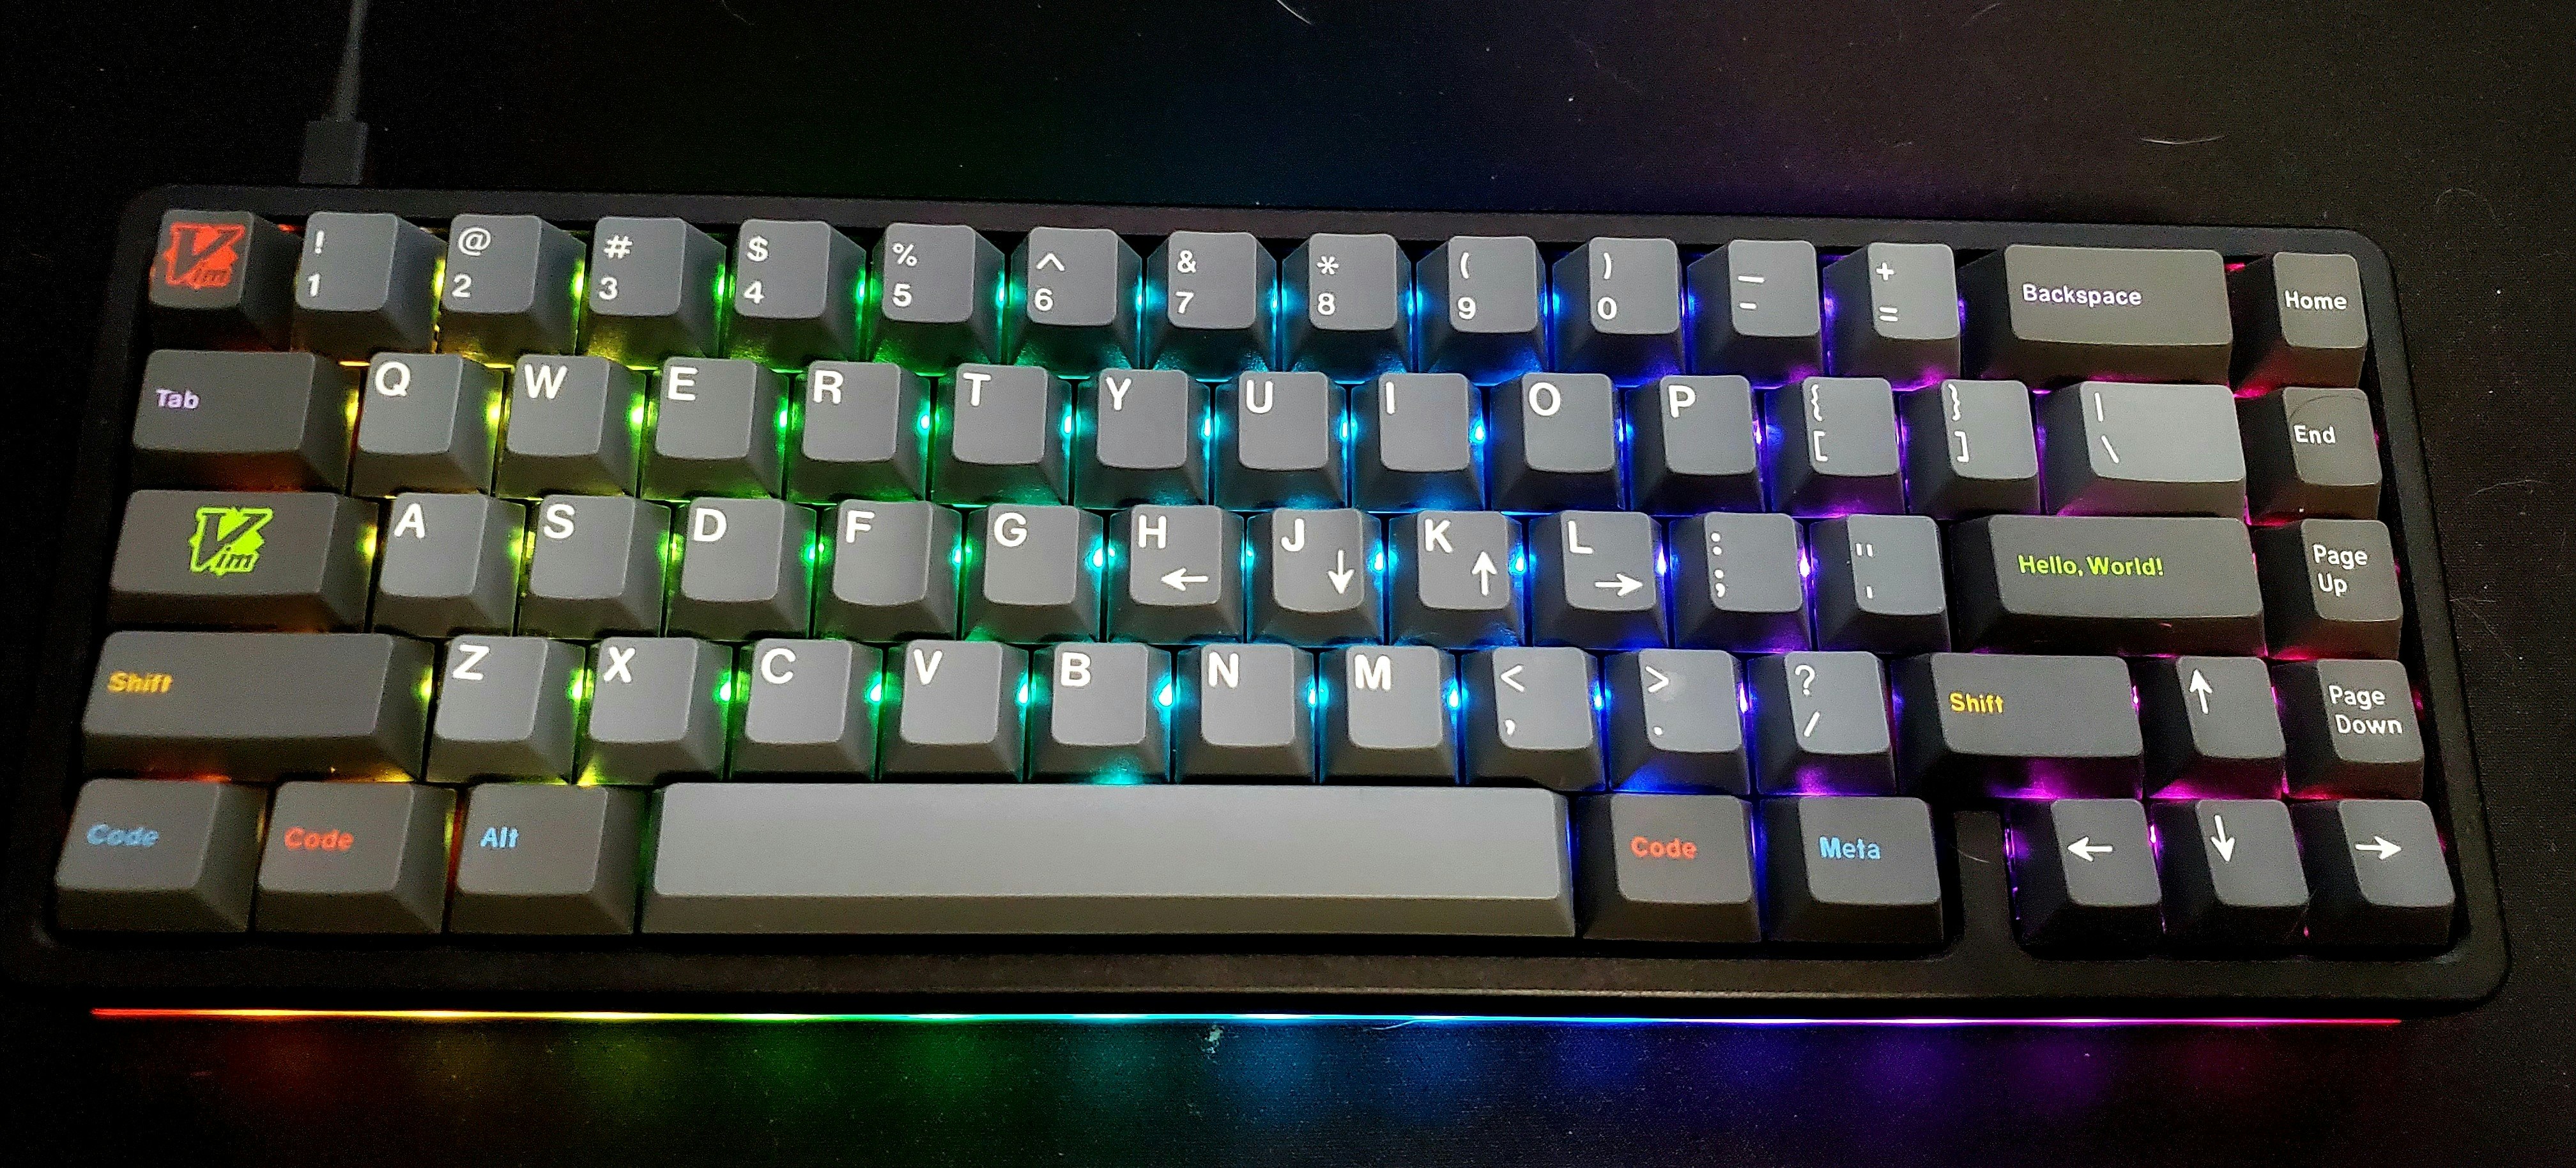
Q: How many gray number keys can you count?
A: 10